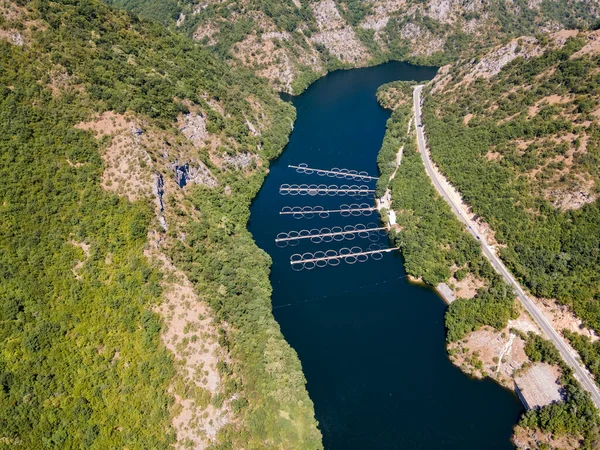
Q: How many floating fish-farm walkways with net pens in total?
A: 5